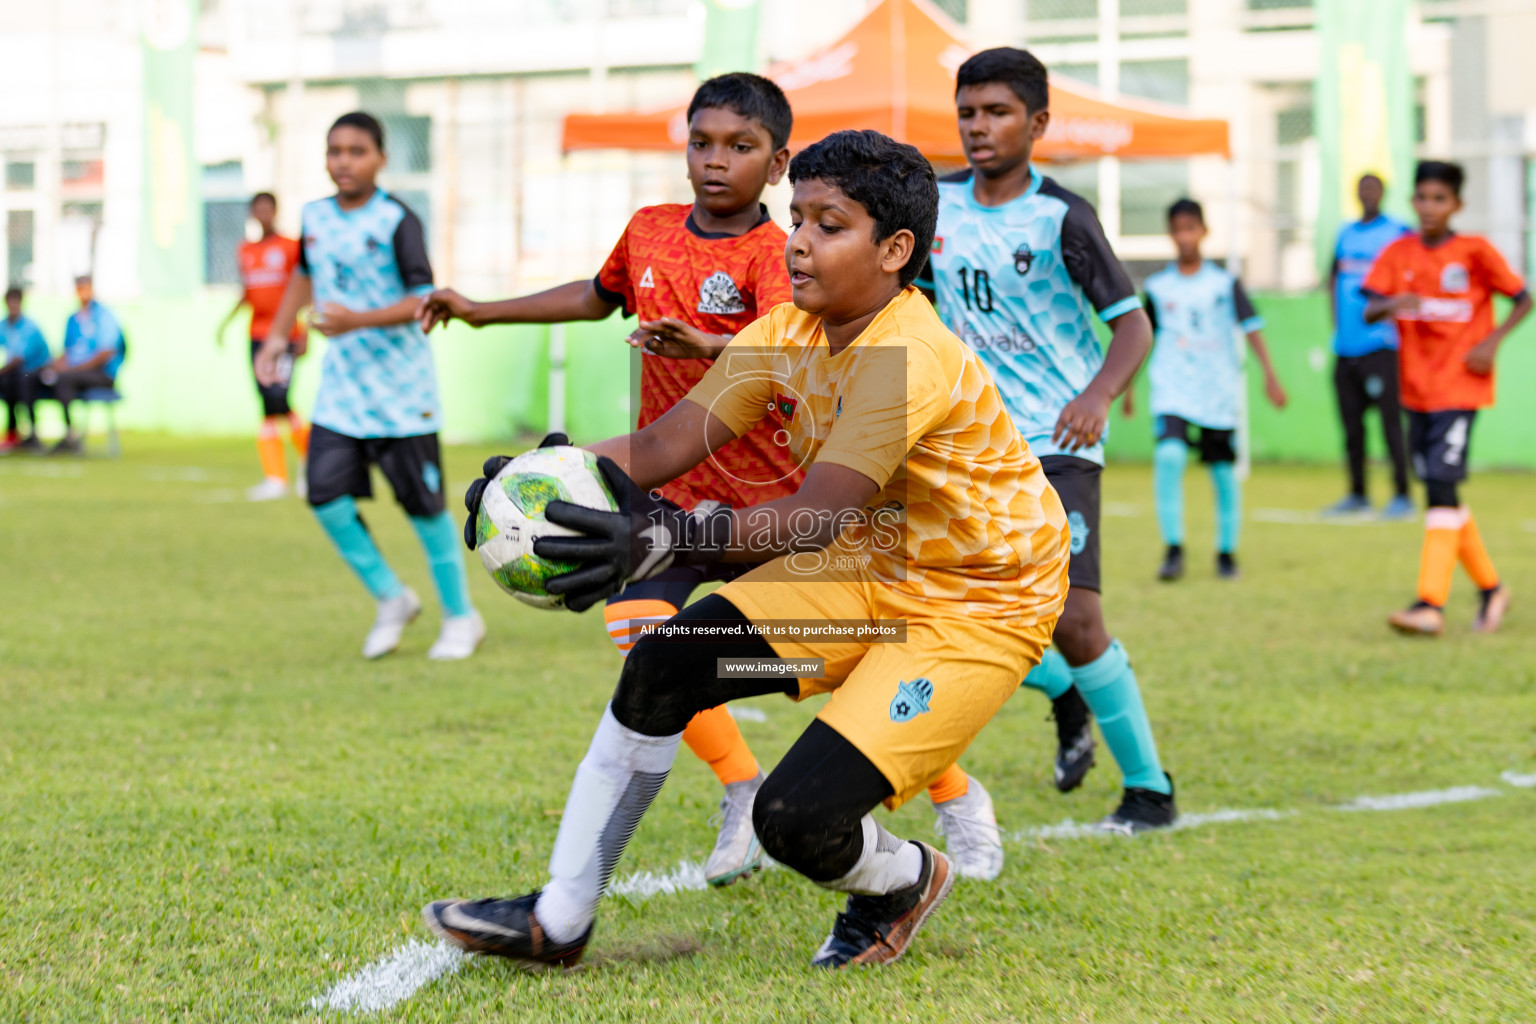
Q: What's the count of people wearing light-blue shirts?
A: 3